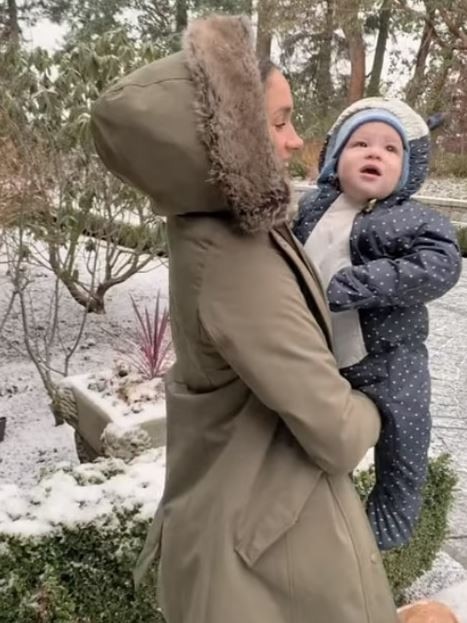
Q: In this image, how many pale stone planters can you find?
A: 1